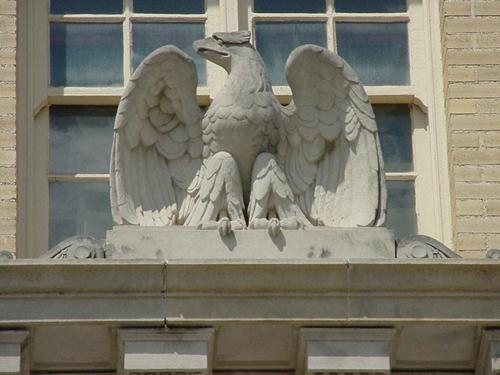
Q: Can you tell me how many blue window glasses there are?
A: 12